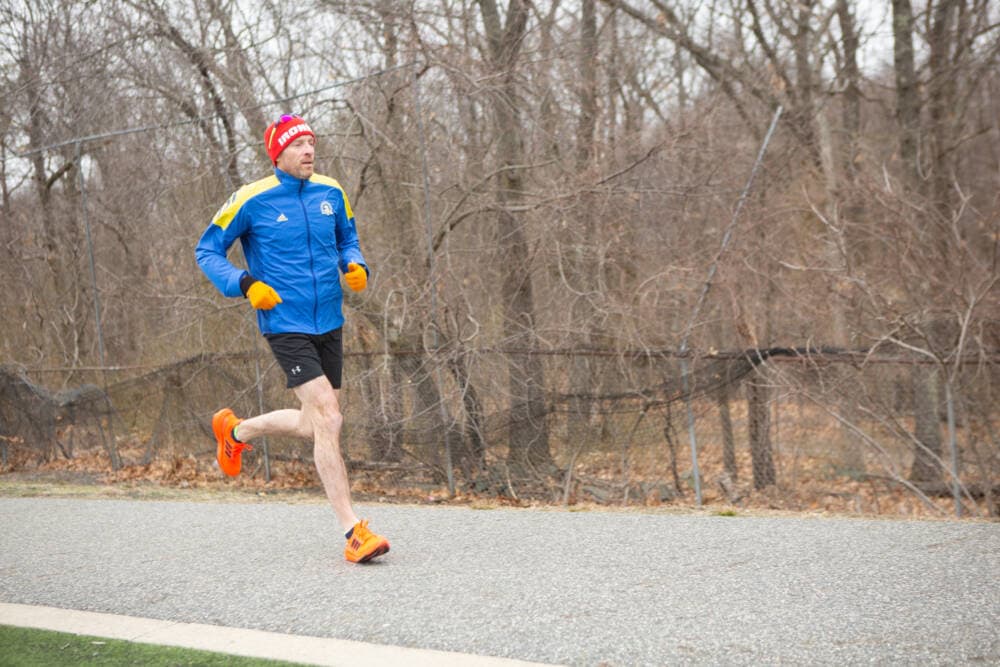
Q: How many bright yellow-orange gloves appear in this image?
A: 2